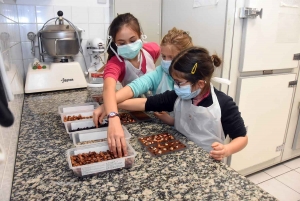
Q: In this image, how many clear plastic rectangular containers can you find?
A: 4